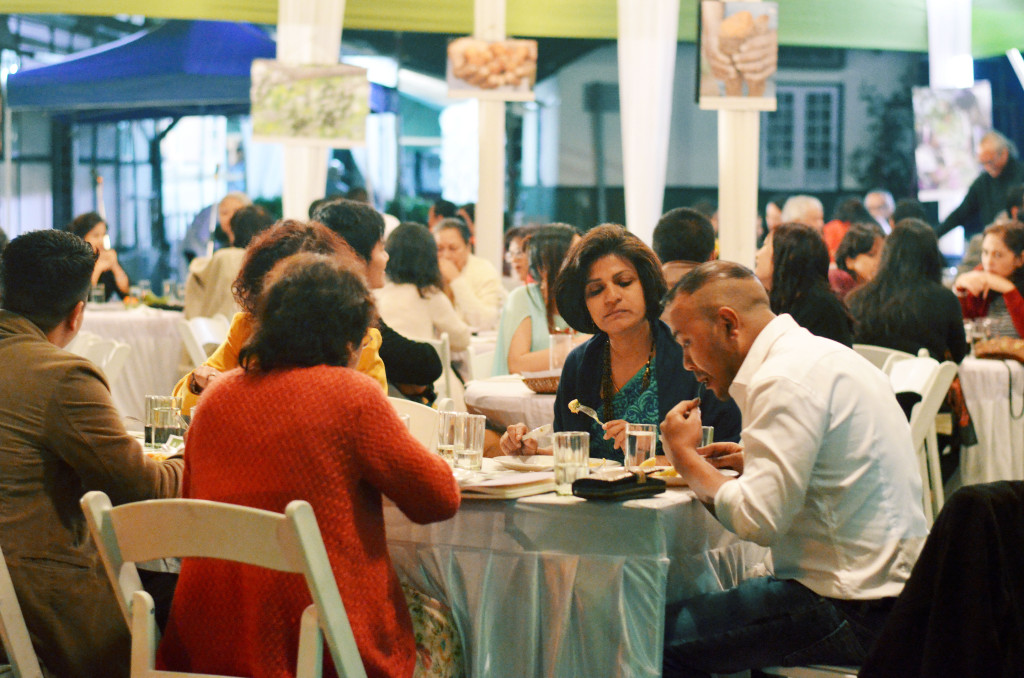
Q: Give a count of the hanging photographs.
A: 4